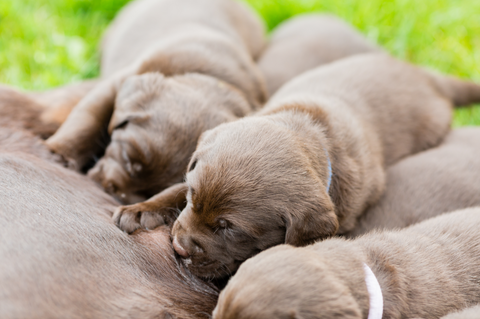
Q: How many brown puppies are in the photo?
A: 5